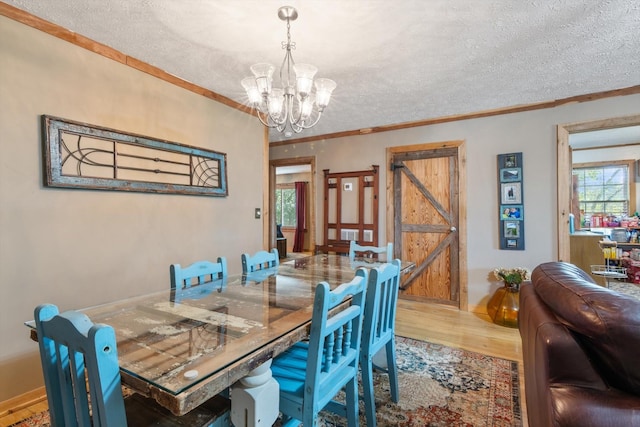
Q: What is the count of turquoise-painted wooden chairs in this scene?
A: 6